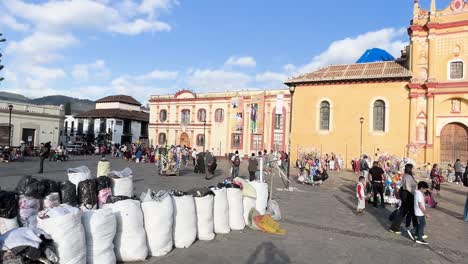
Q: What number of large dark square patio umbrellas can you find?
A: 0